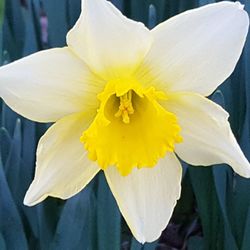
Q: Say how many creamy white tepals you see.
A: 6